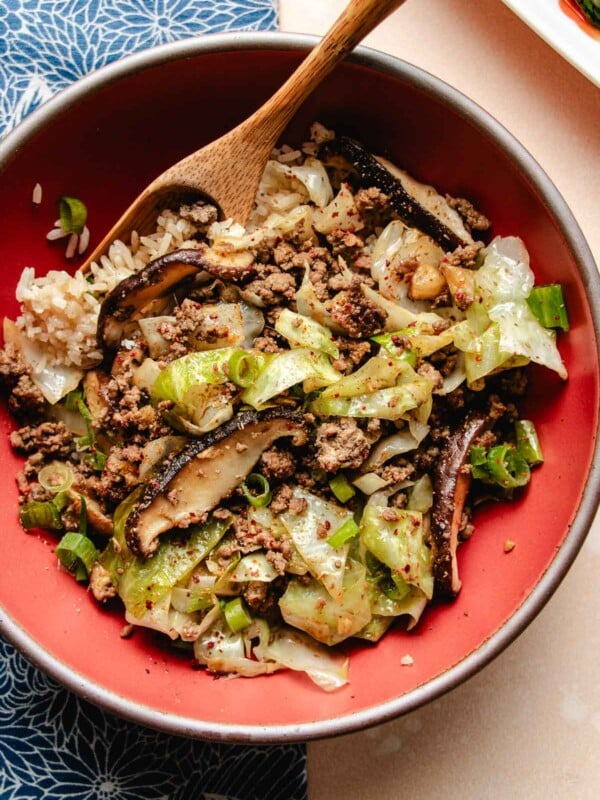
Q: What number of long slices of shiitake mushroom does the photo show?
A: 4